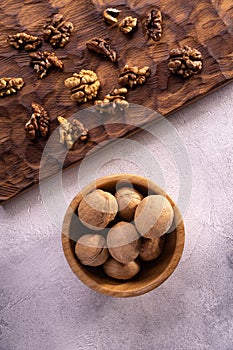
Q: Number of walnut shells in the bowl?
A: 7